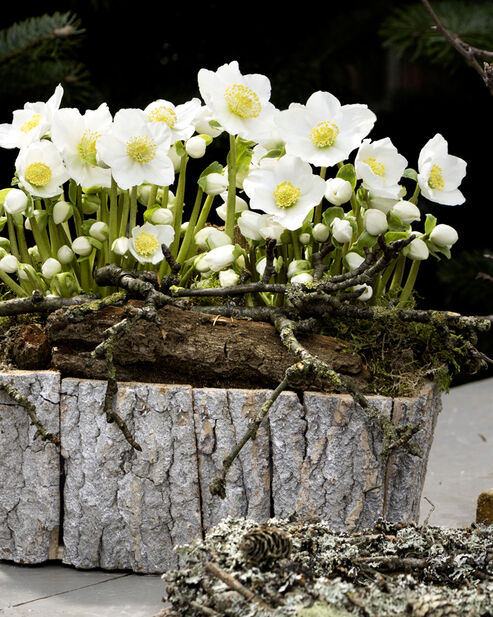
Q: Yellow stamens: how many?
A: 11